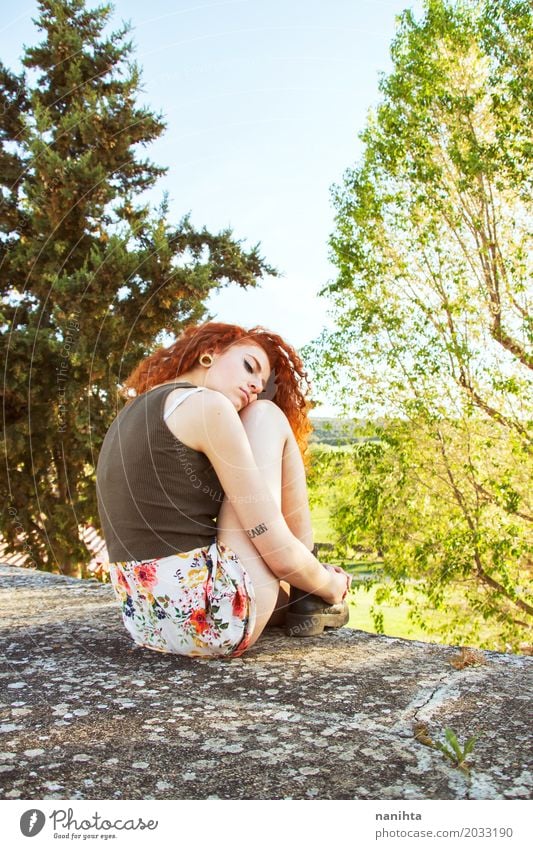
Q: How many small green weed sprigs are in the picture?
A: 1